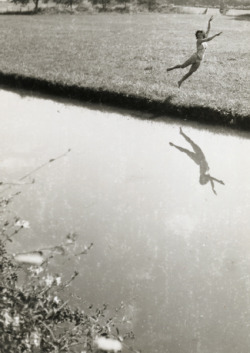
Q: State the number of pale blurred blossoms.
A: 2